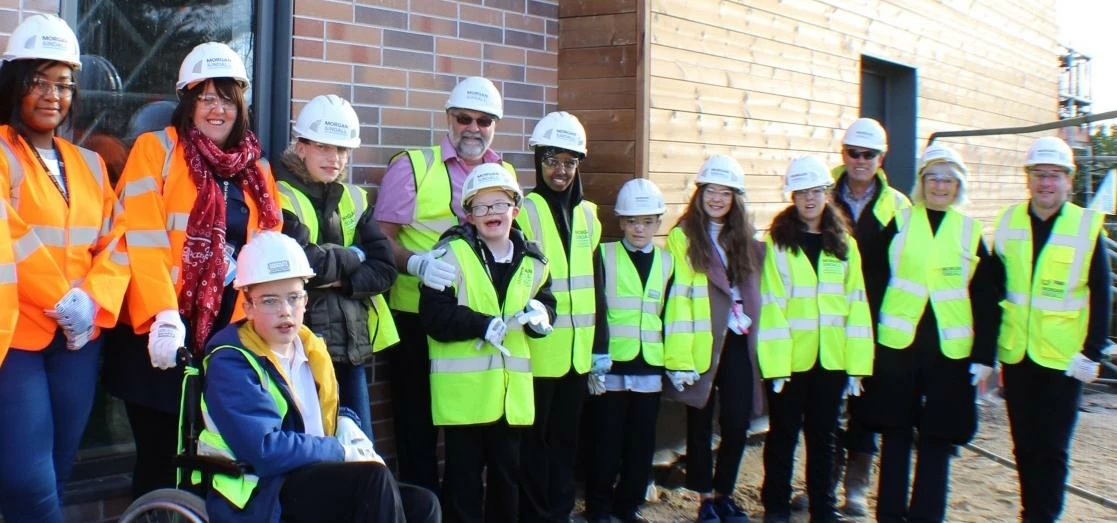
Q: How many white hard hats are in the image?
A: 13